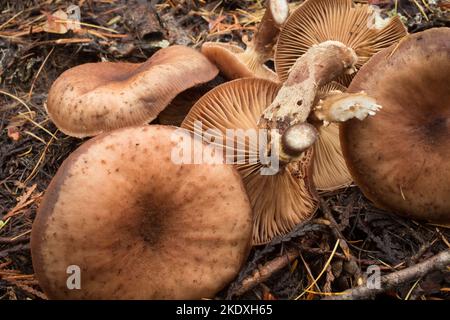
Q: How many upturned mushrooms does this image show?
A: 4